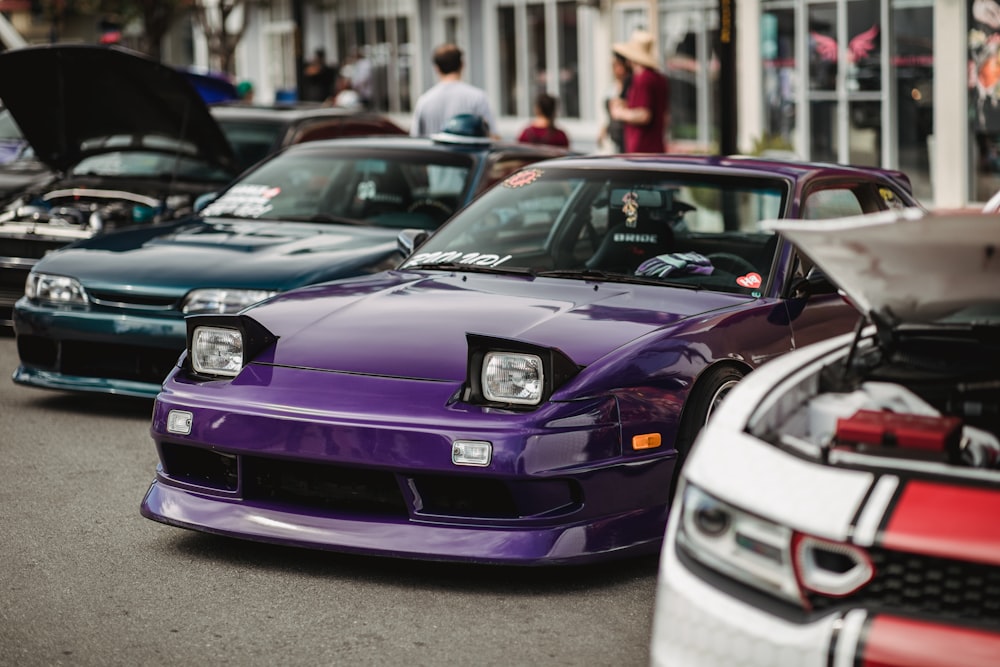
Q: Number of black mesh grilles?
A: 1